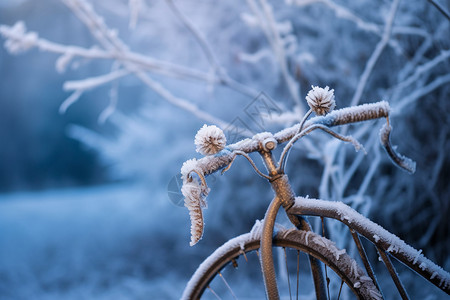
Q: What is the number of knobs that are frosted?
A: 2